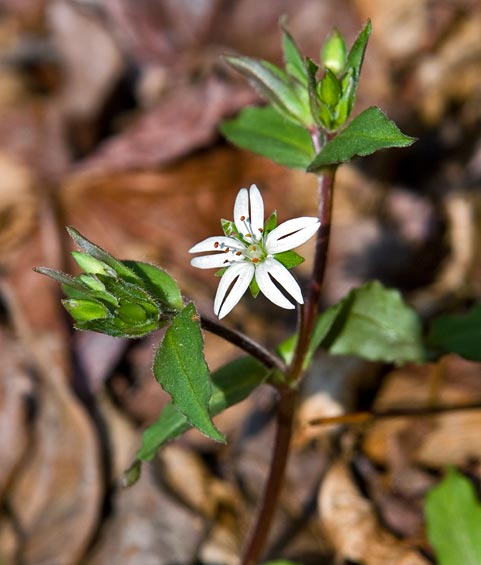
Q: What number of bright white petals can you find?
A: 5